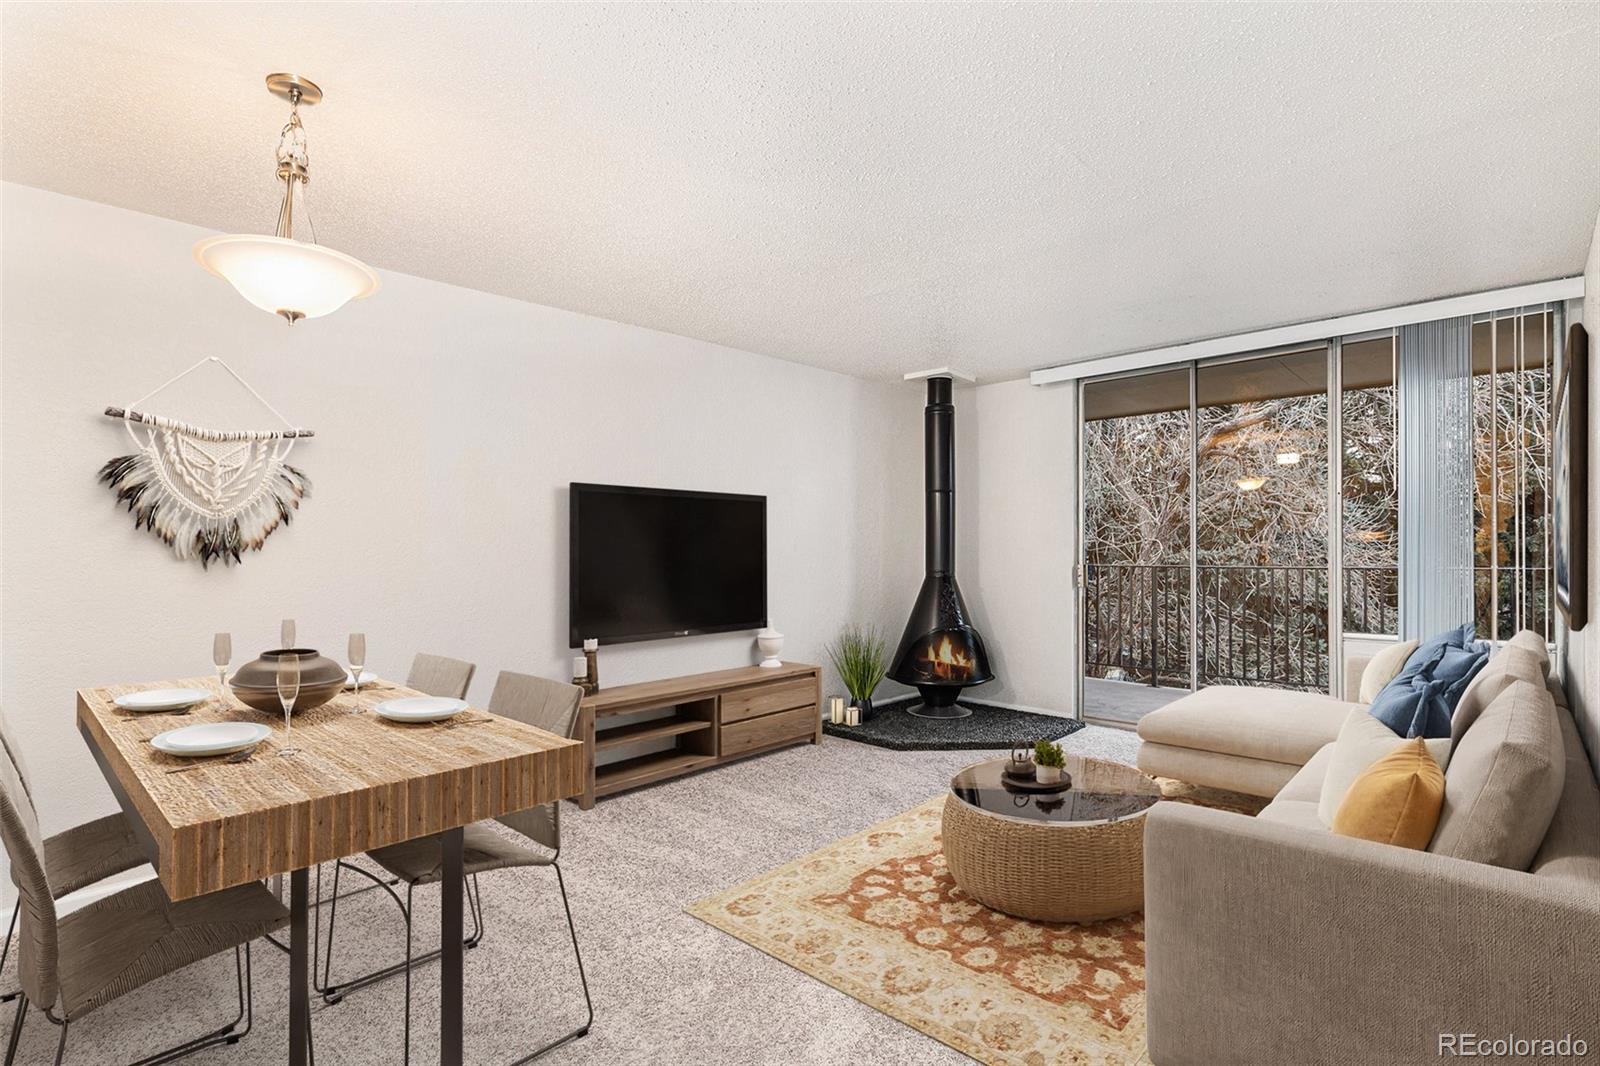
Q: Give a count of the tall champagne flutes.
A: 4